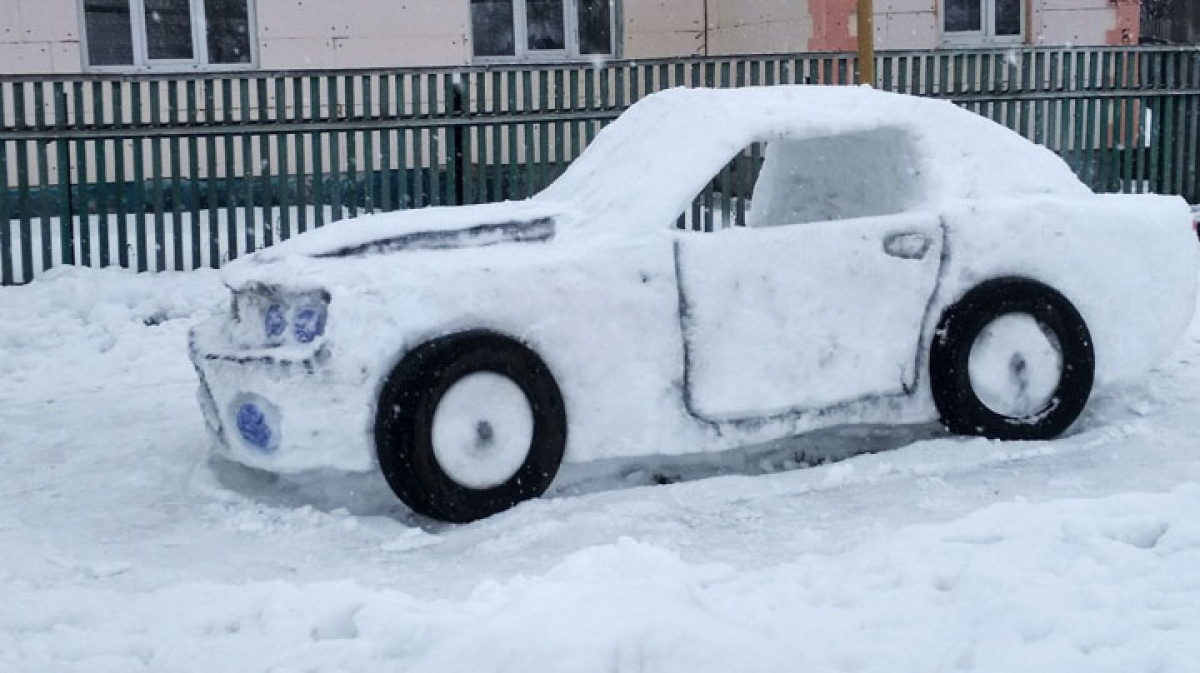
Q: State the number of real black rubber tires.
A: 2